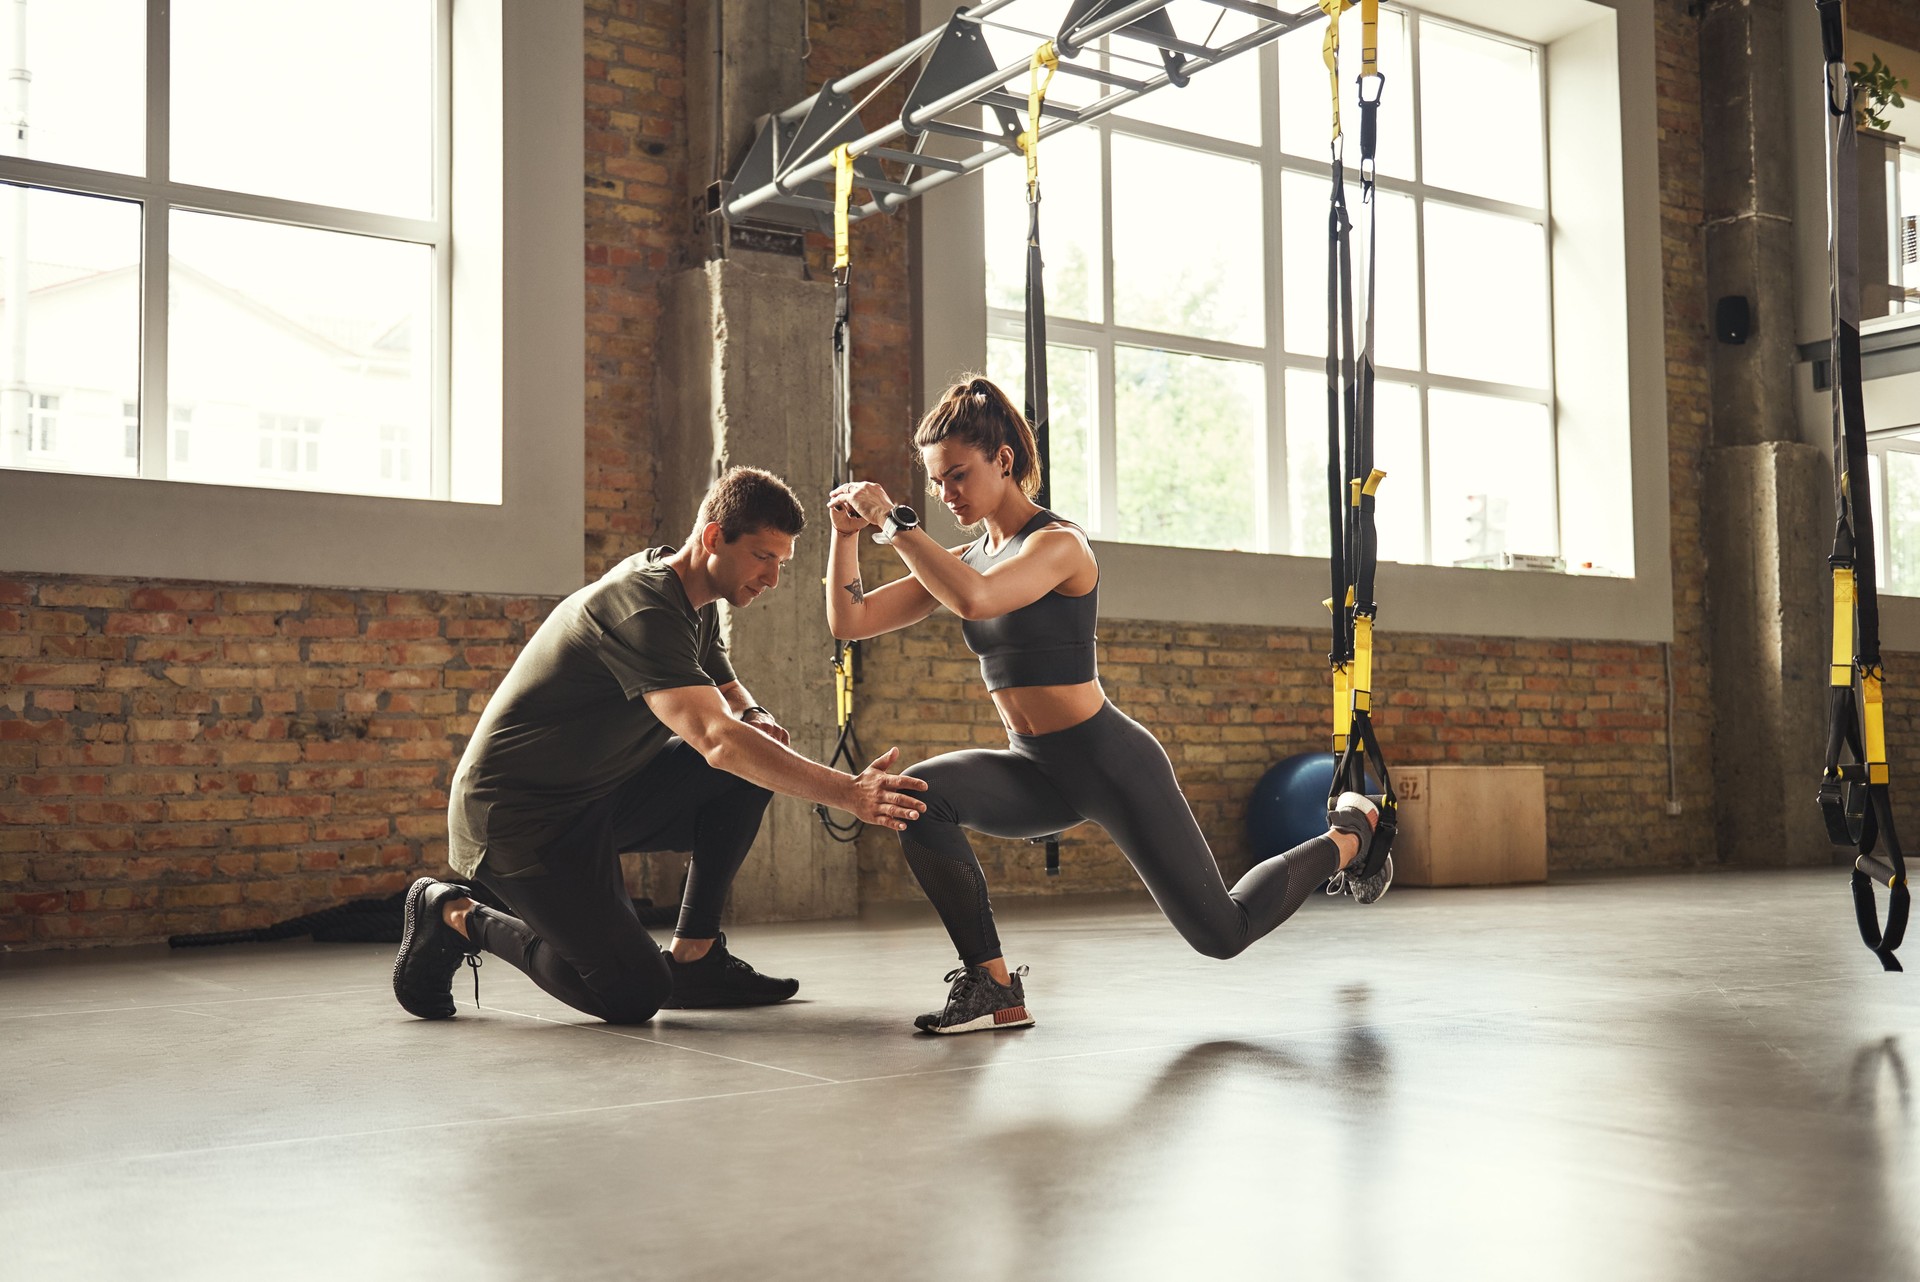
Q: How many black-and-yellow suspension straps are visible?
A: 5